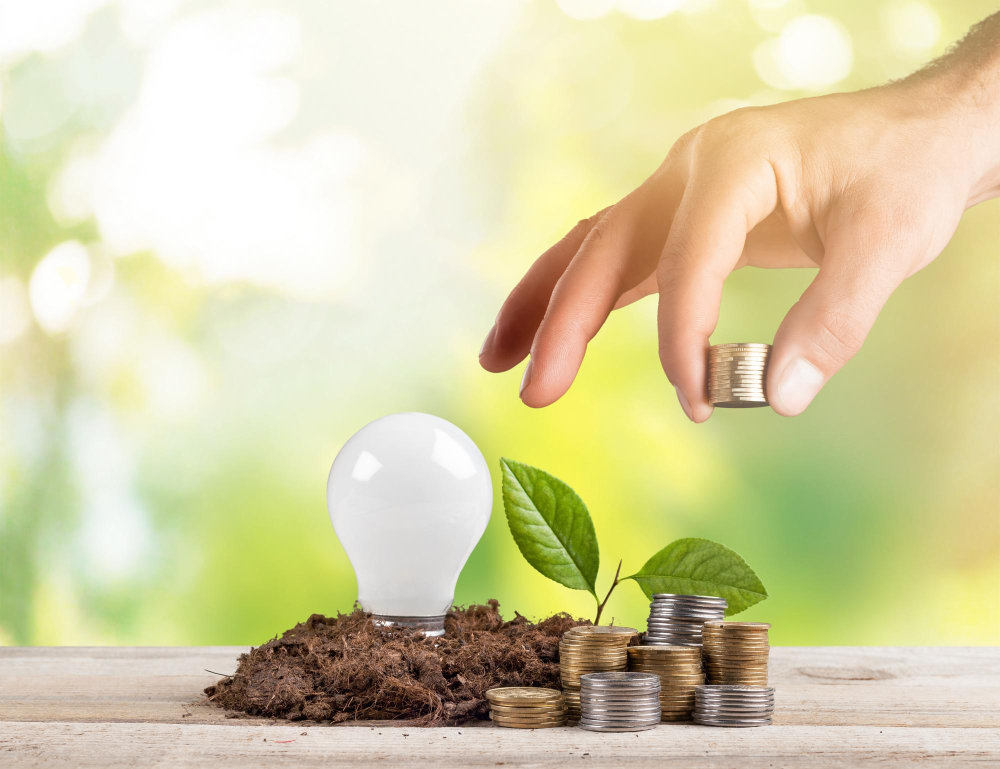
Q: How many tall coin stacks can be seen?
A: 4